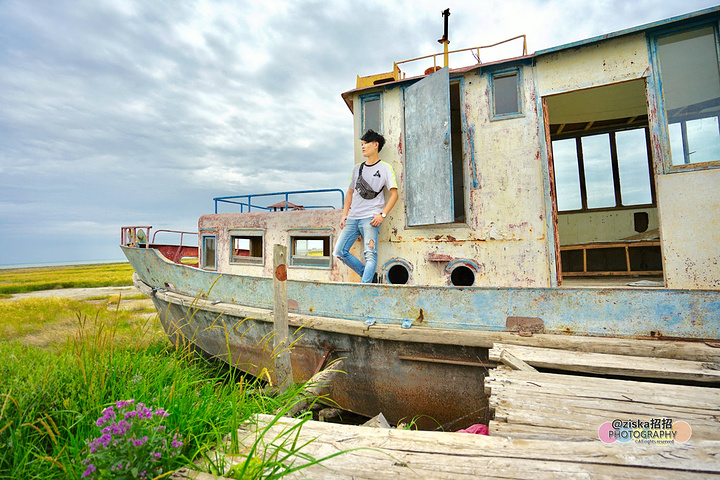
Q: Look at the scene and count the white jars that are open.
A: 0